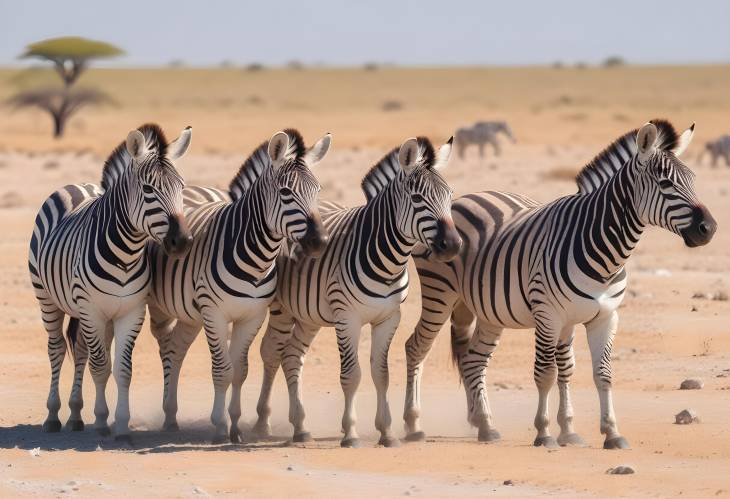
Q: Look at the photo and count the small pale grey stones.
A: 3